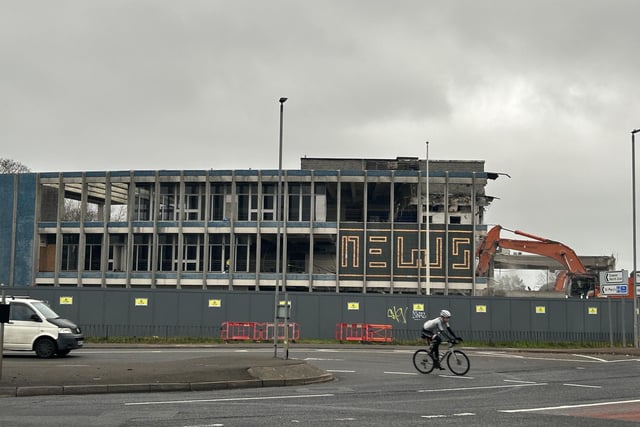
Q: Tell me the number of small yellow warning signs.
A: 9